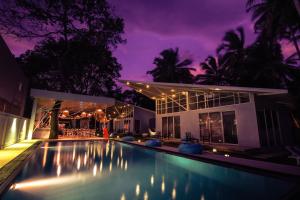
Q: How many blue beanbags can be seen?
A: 3